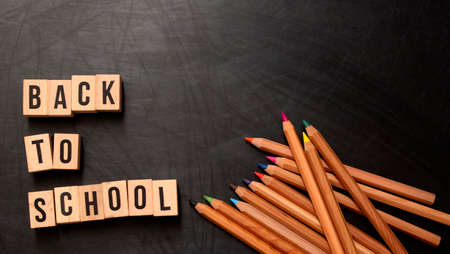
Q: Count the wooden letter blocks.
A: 12